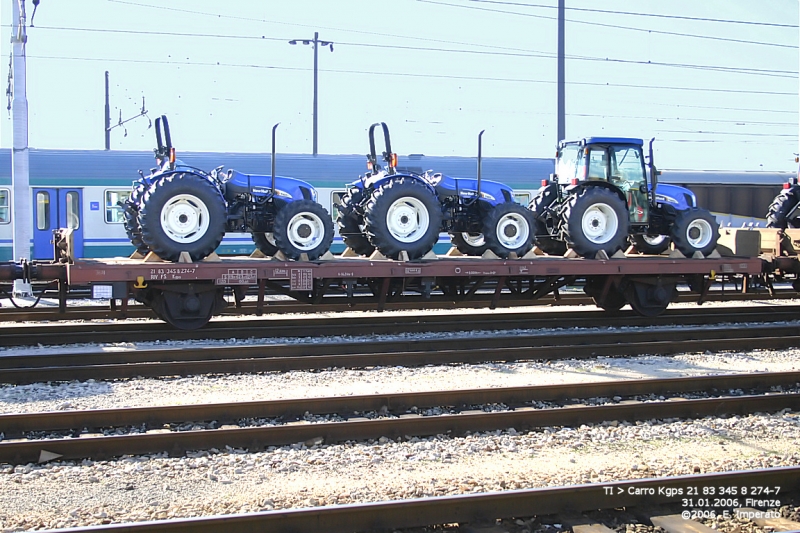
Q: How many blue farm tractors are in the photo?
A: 3